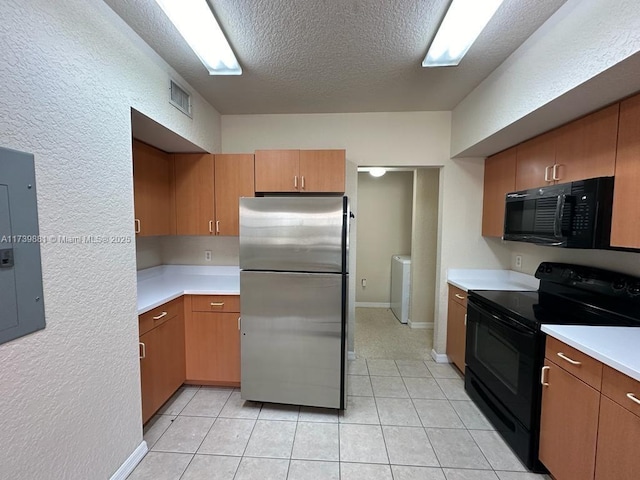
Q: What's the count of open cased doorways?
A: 1